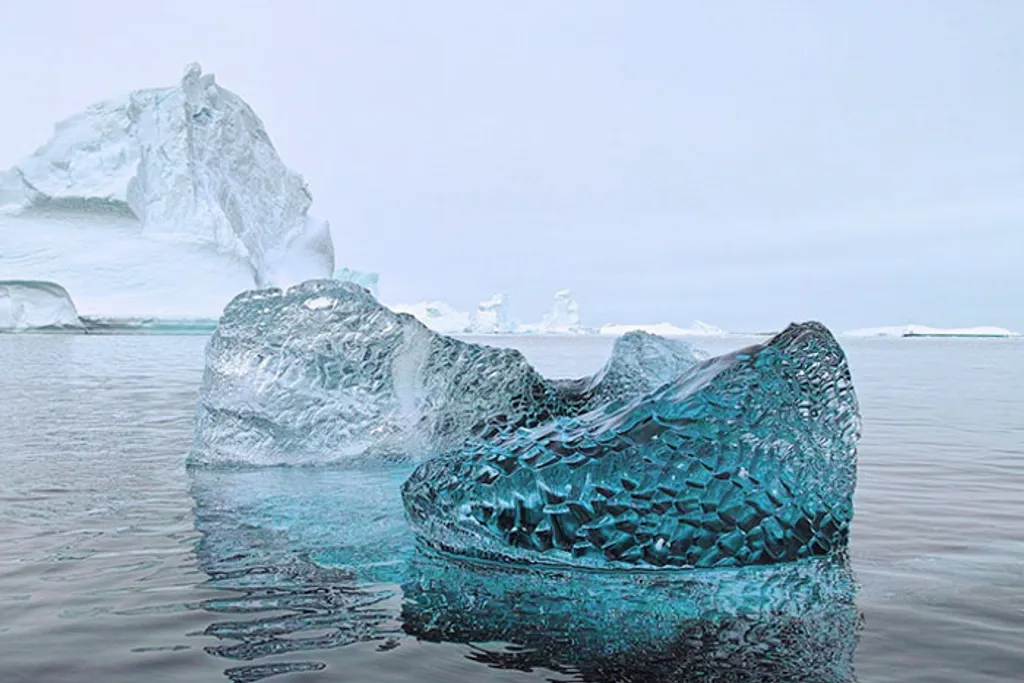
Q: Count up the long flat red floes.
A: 0